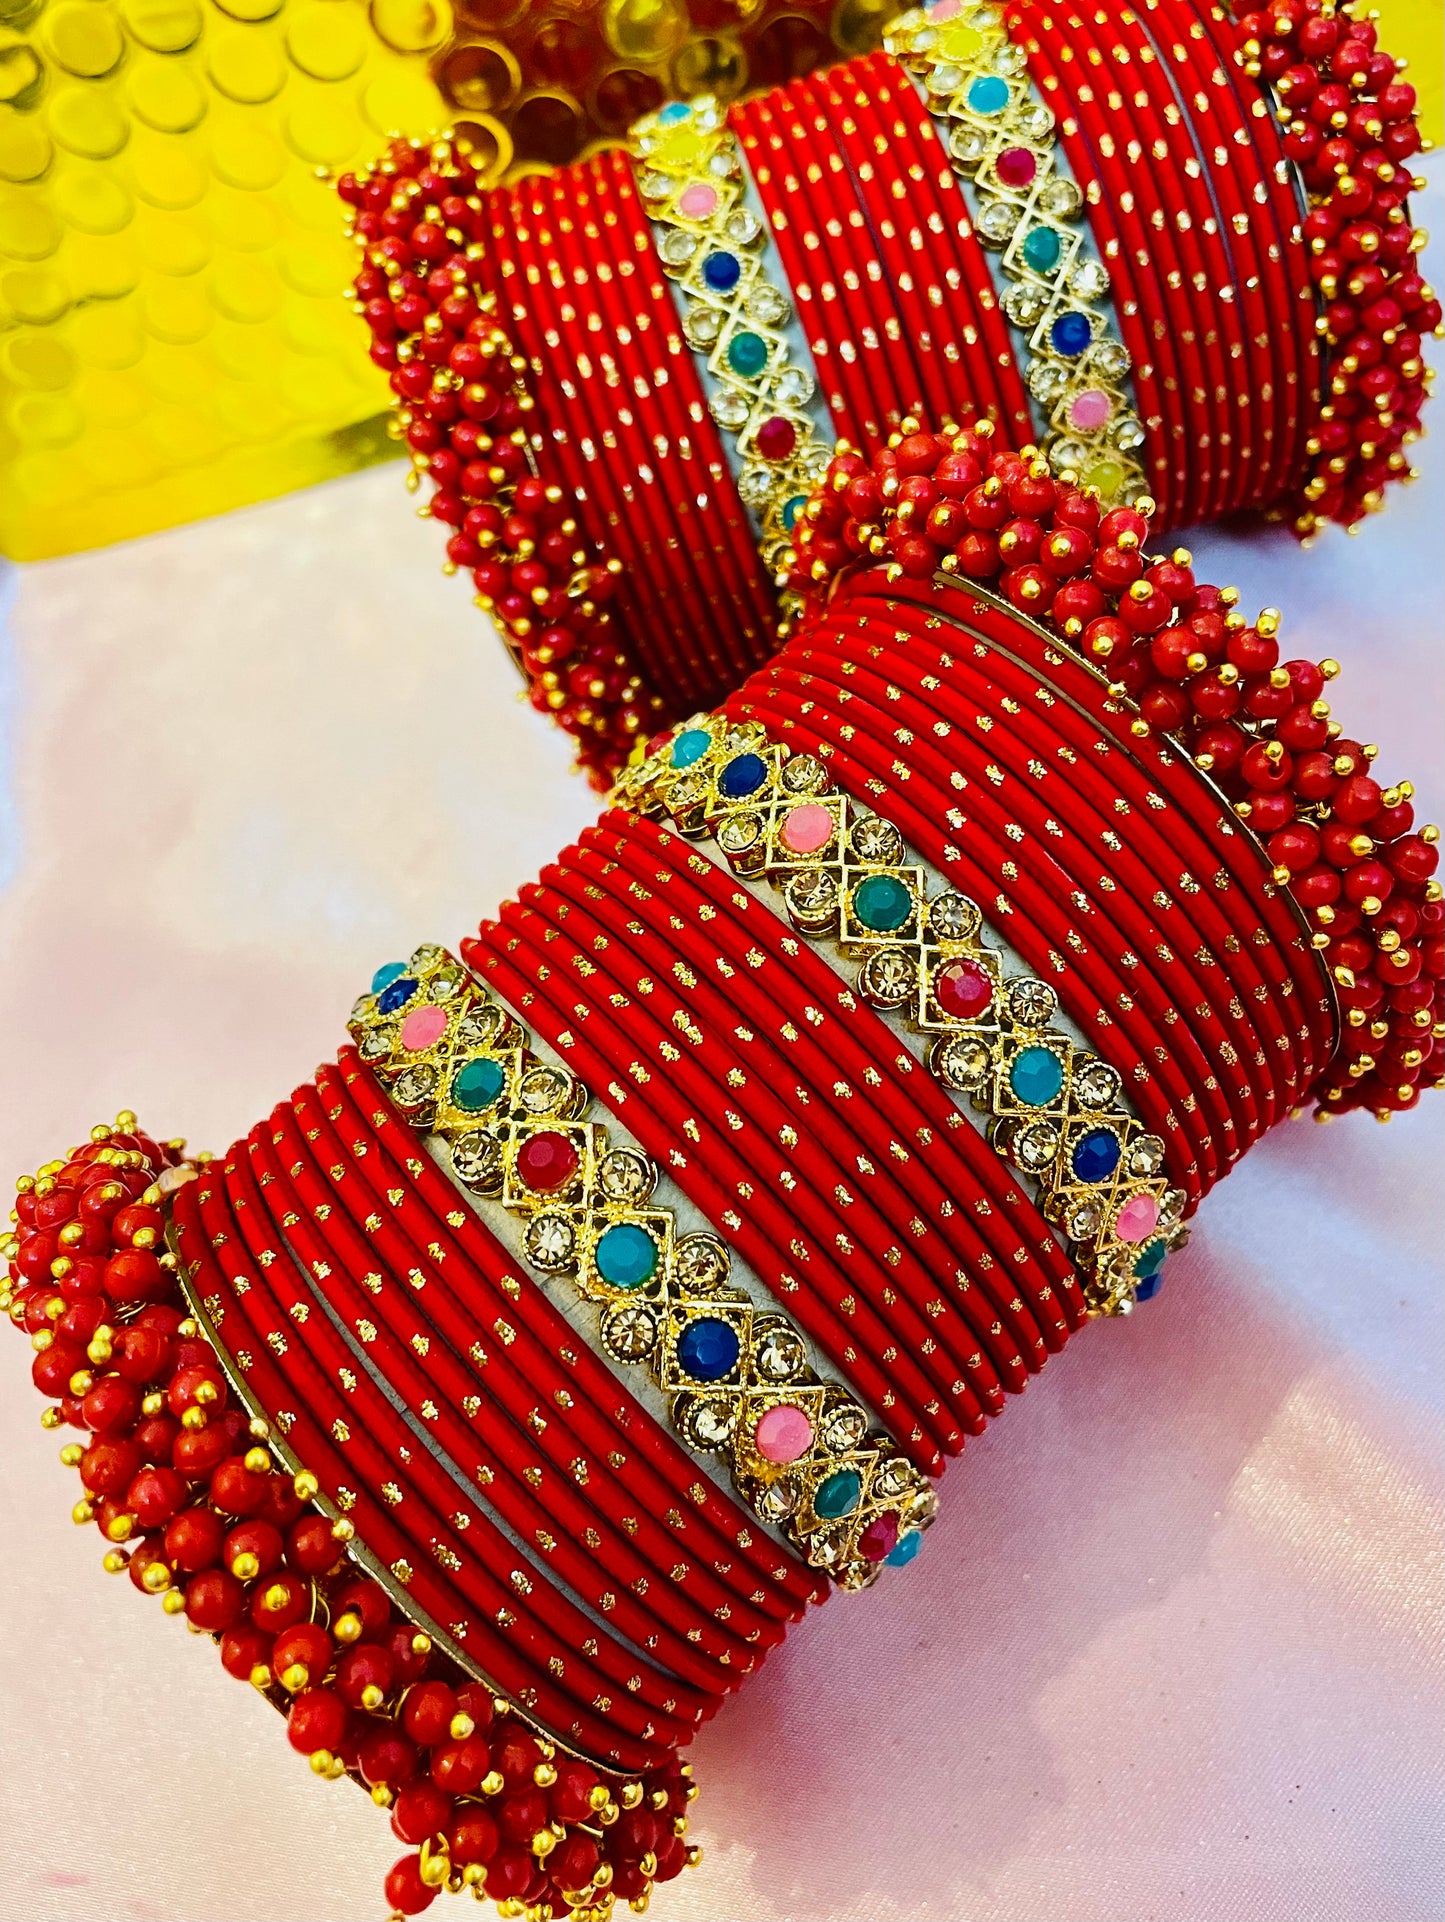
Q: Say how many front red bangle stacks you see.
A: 3